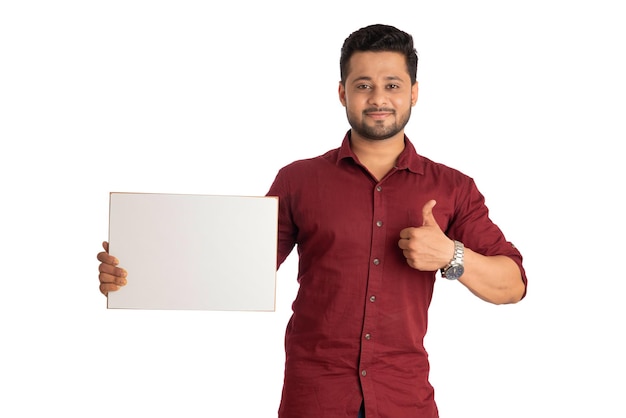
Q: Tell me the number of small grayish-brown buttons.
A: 6